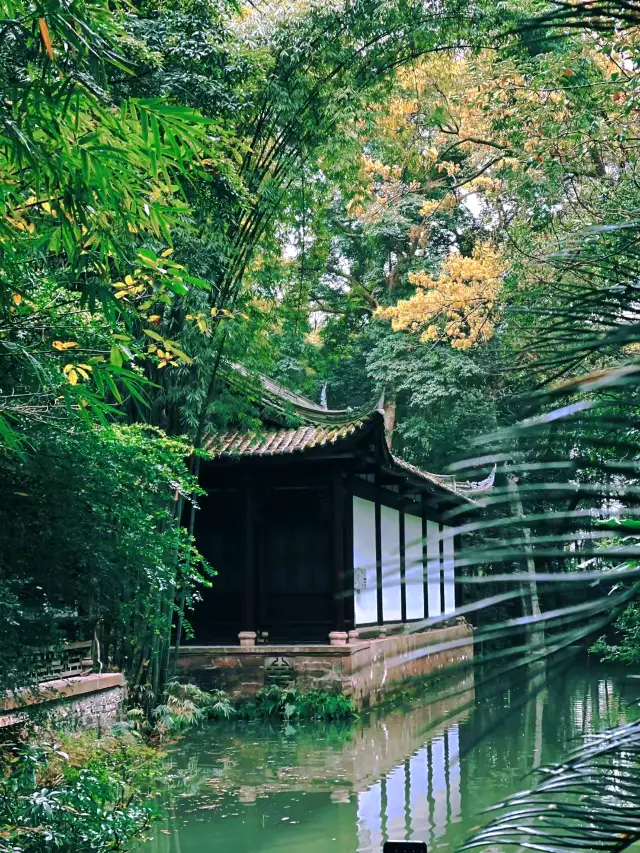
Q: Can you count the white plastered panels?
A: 5